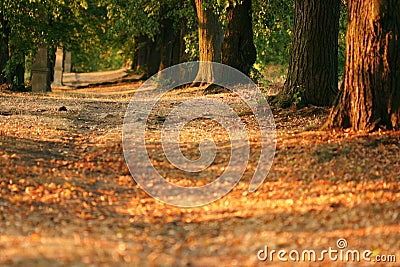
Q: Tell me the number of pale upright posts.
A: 3